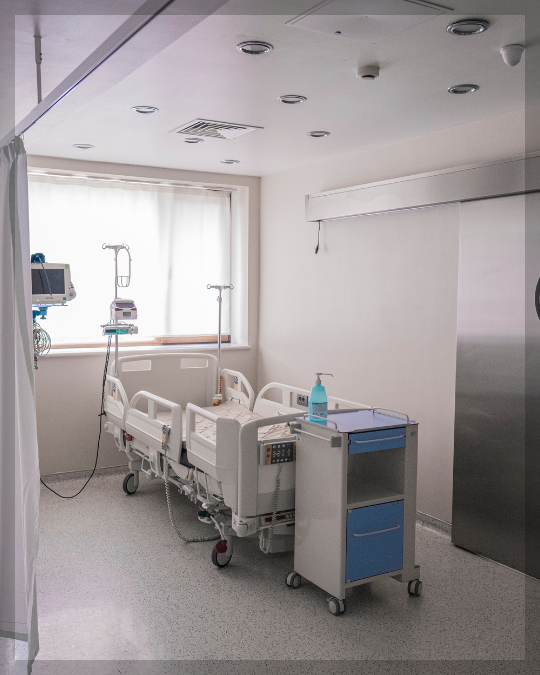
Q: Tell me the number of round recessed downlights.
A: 9